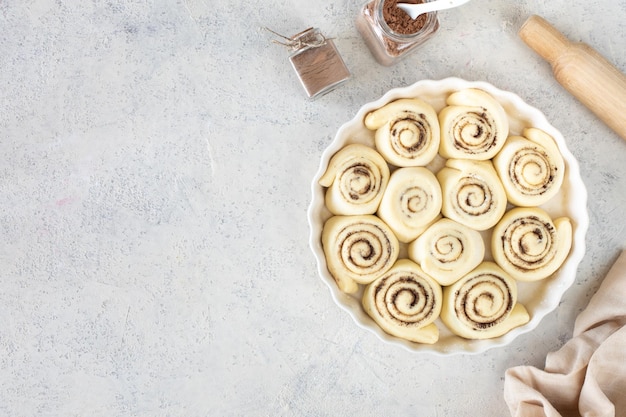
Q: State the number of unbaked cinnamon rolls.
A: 11